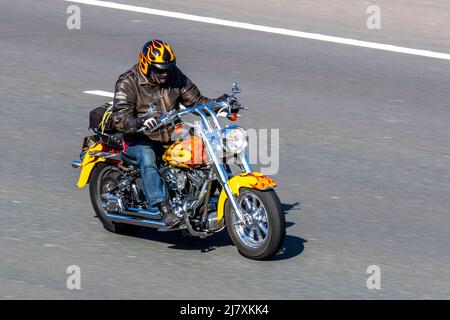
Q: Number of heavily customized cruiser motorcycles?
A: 1